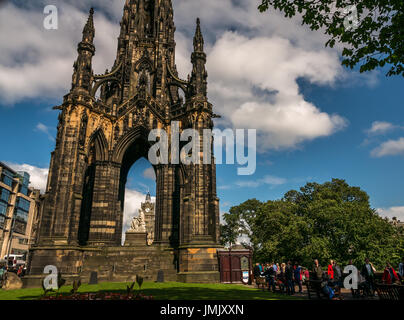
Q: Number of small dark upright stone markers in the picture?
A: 2